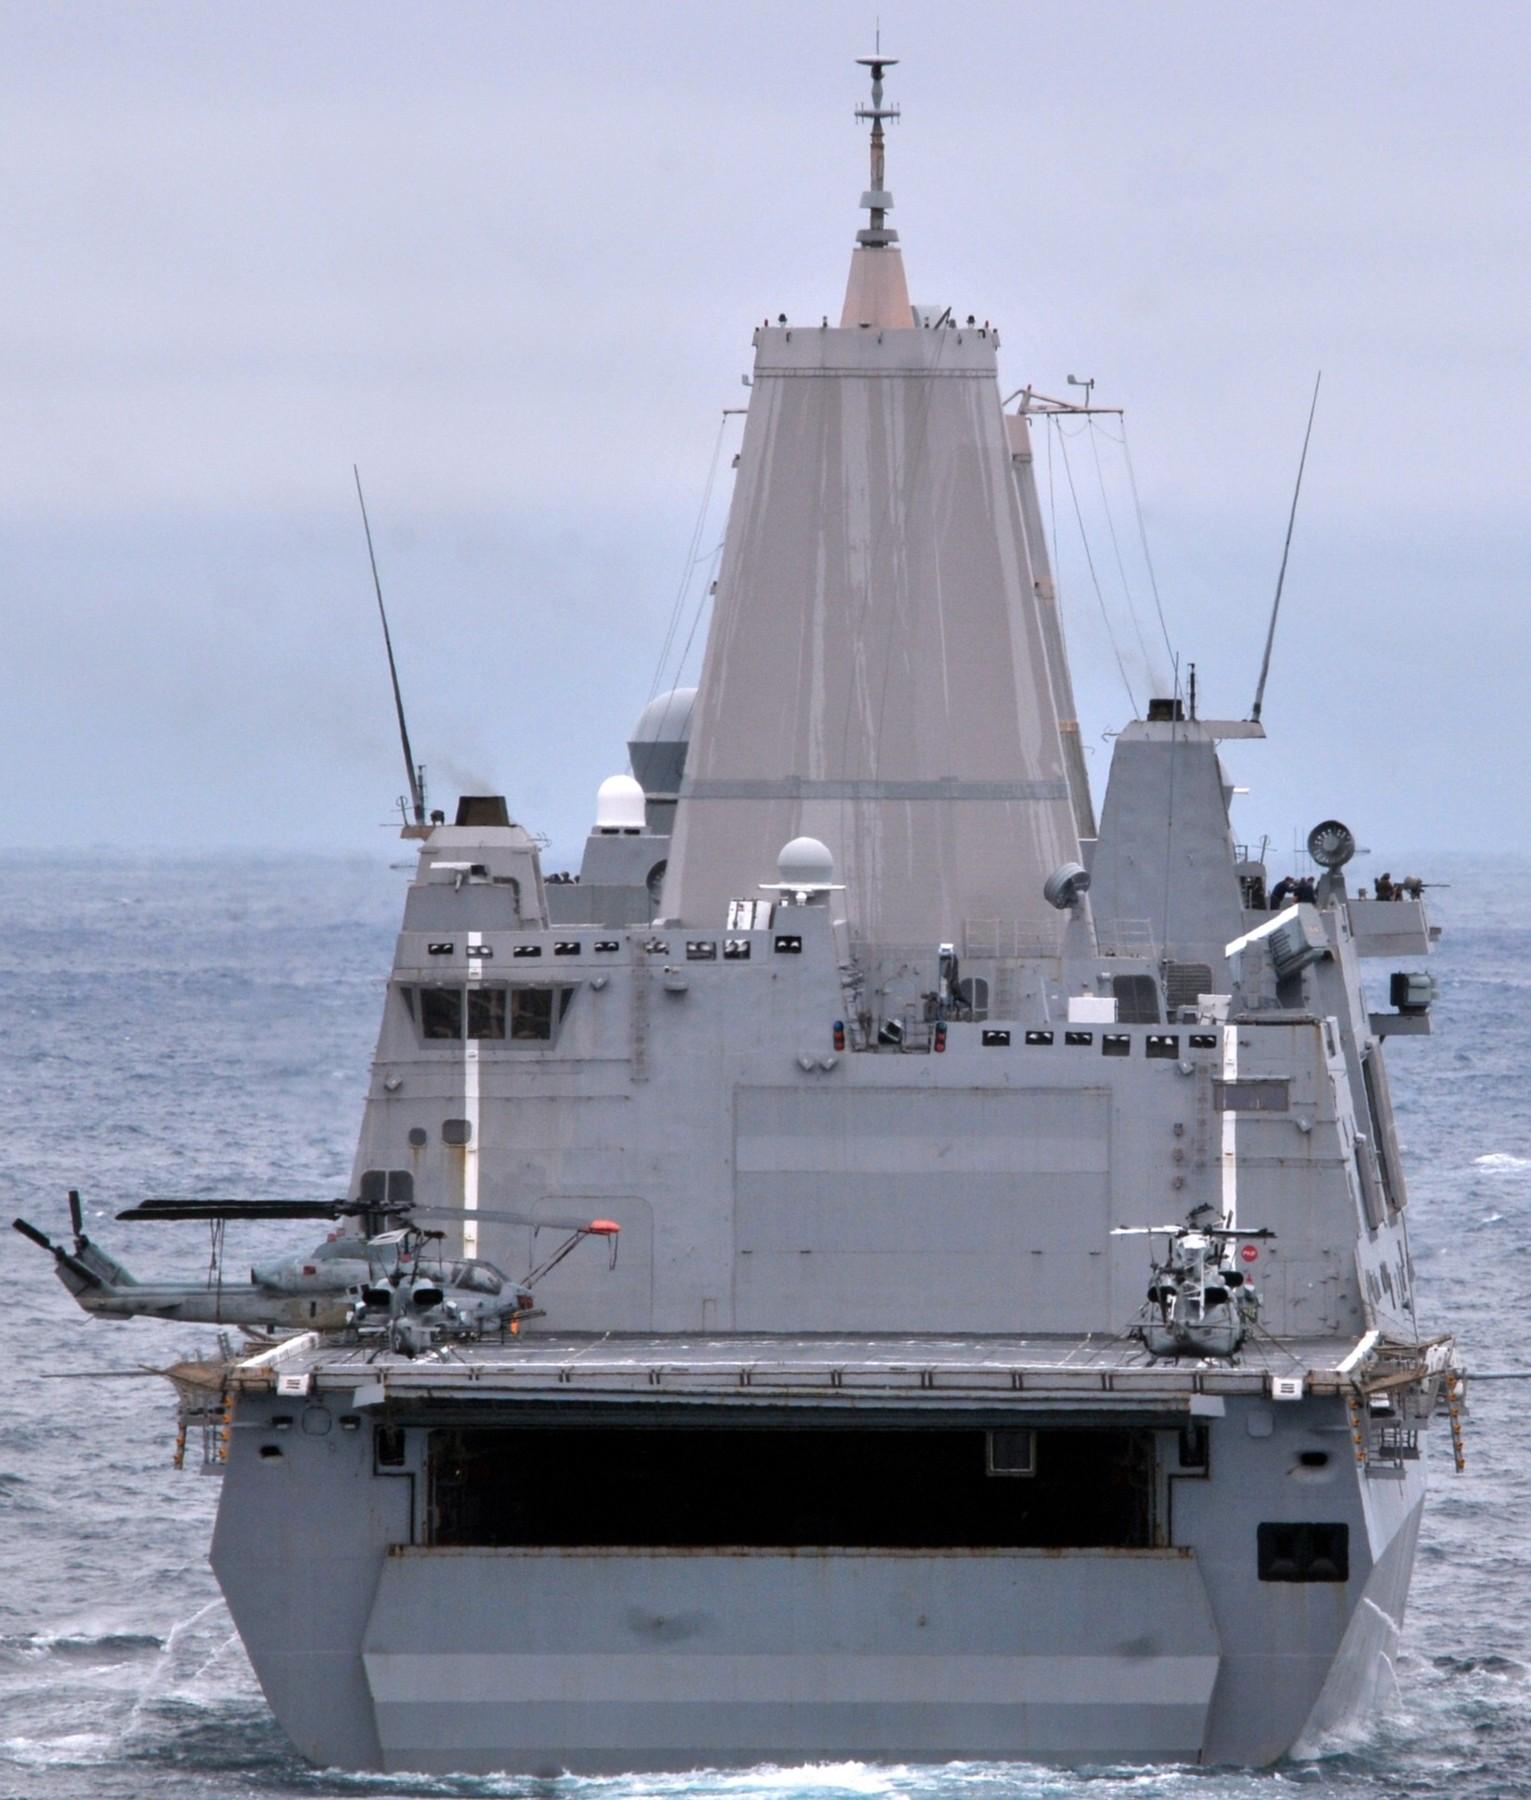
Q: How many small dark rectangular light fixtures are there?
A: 15